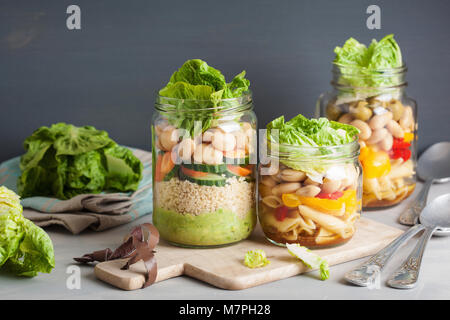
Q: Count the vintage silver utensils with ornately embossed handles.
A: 3